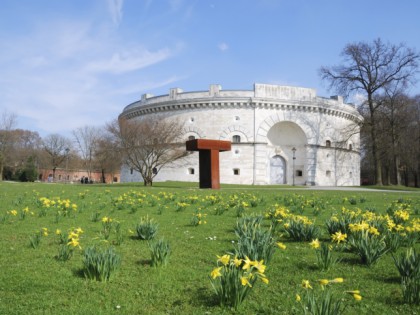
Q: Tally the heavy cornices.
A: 1